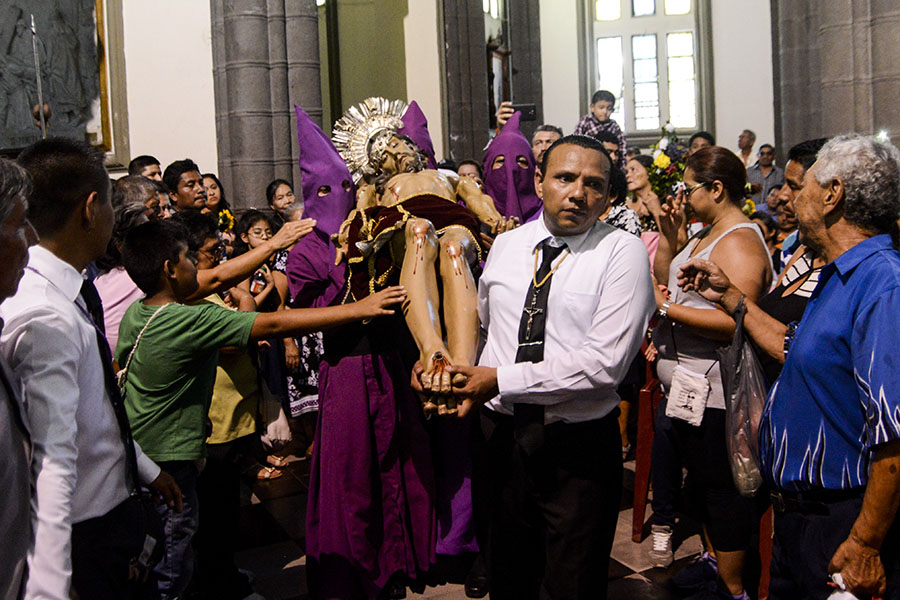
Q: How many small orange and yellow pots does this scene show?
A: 0